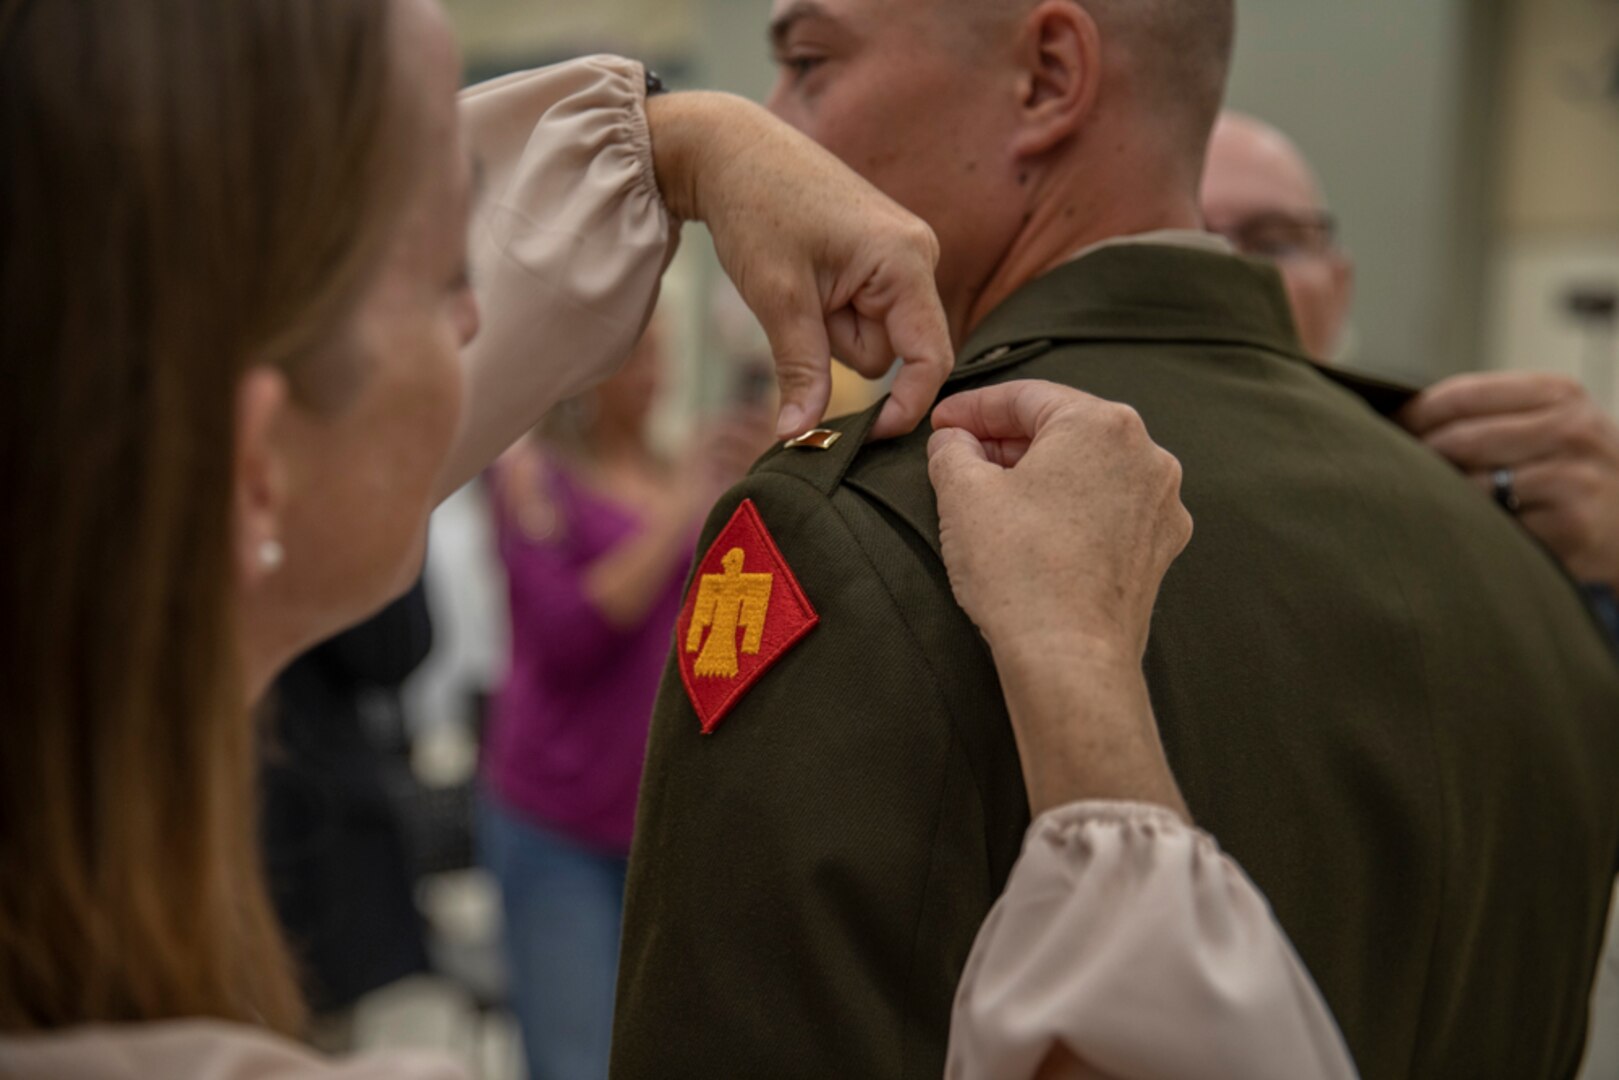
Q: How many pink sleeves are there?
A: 2